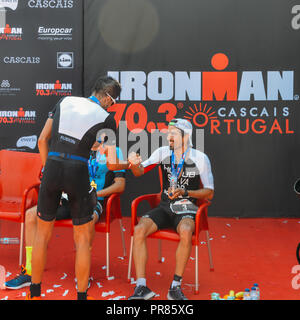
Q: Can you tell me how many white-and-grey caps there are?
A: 1